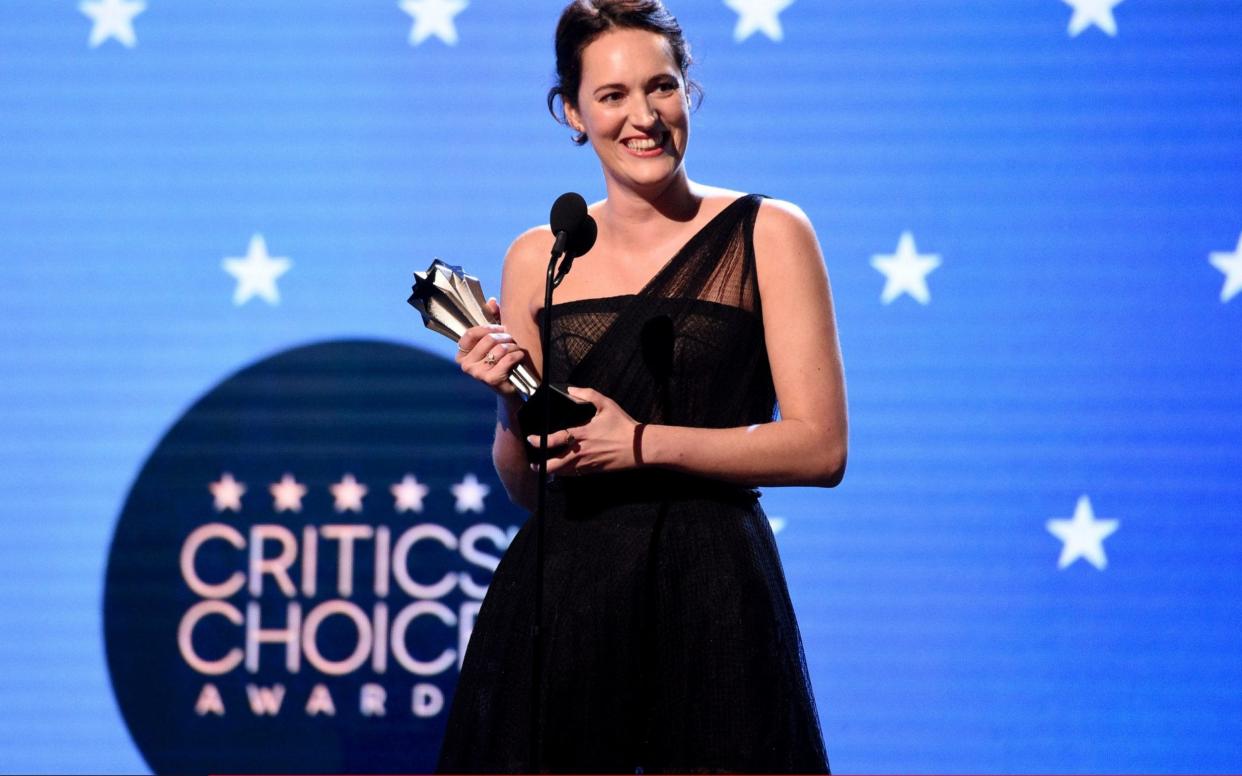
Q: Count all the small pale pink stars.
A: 5